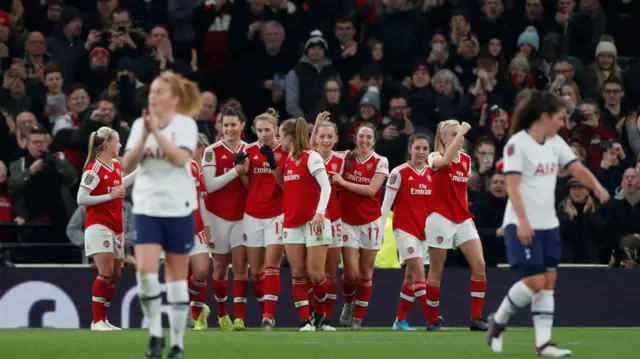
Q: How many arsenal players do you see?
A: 9